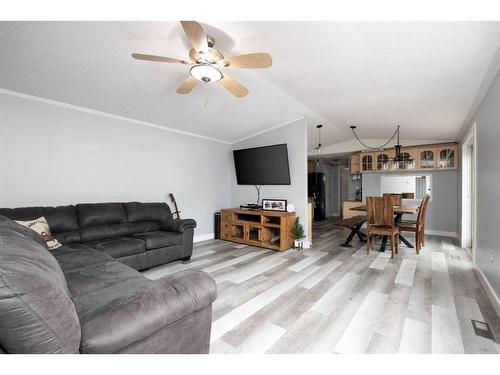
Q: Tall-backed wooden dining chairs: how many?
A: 4